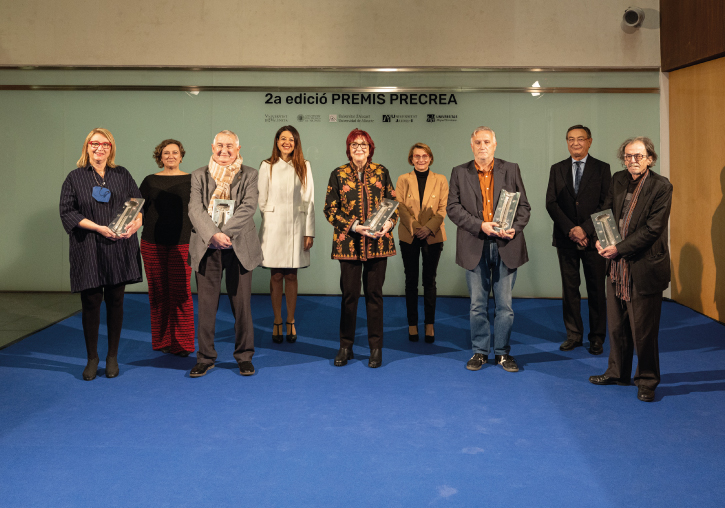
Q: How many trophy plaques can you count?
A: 5